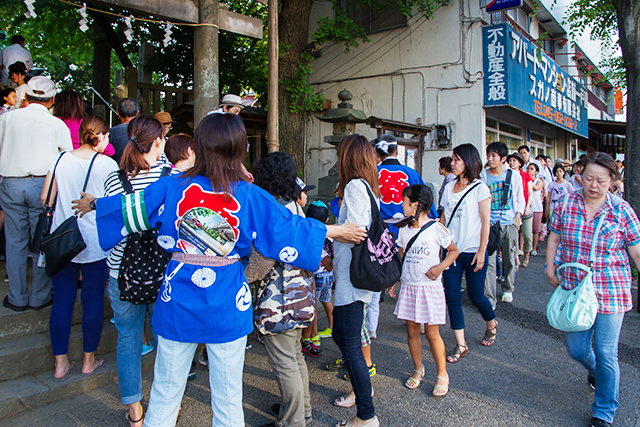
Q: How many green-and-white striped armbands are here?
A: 1